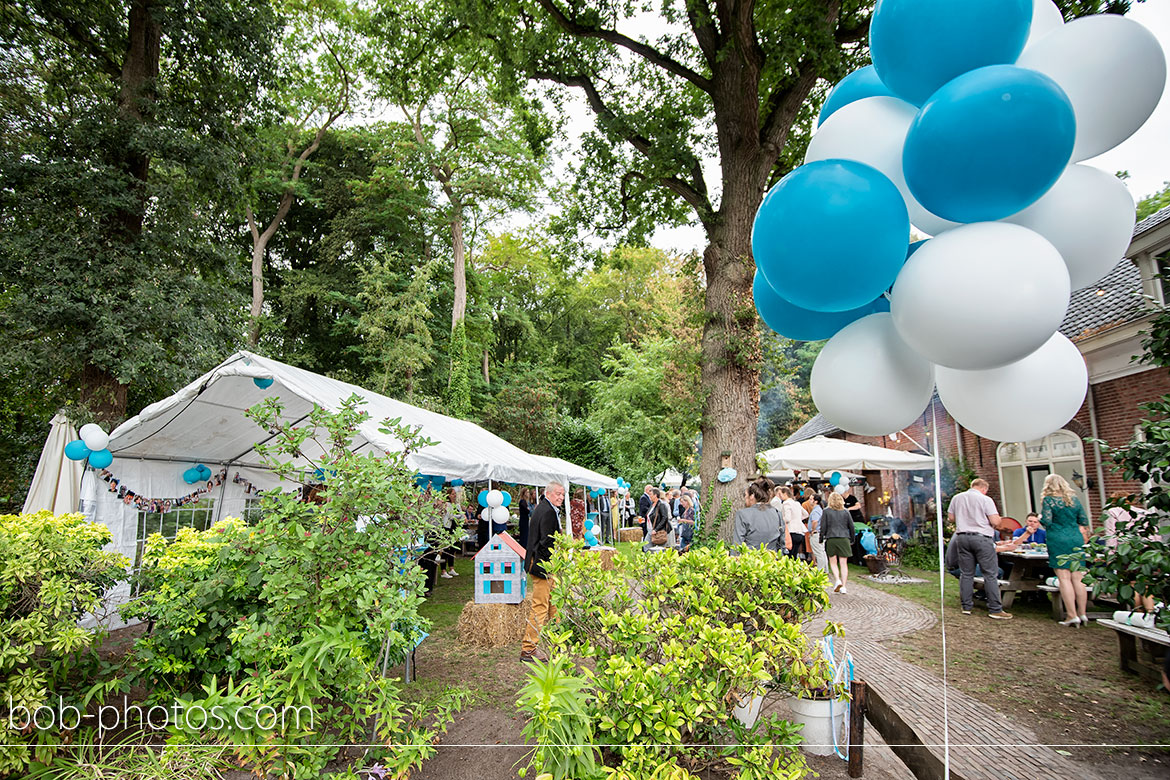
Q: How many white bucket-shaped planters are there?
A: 2